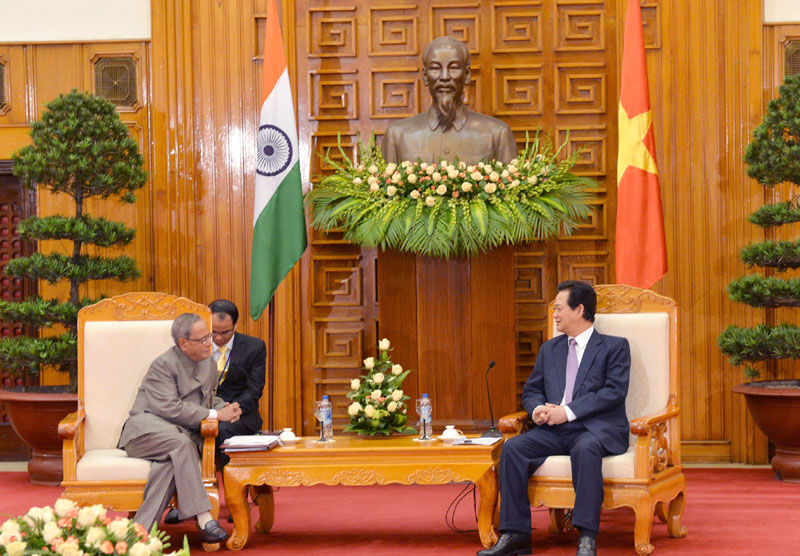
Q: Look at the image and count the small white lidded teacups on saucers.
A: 2